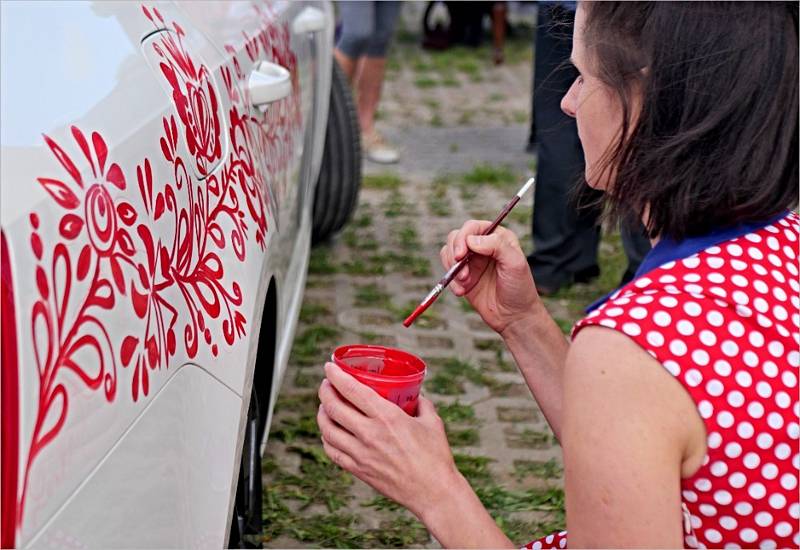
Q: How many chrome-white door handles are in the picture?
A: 2